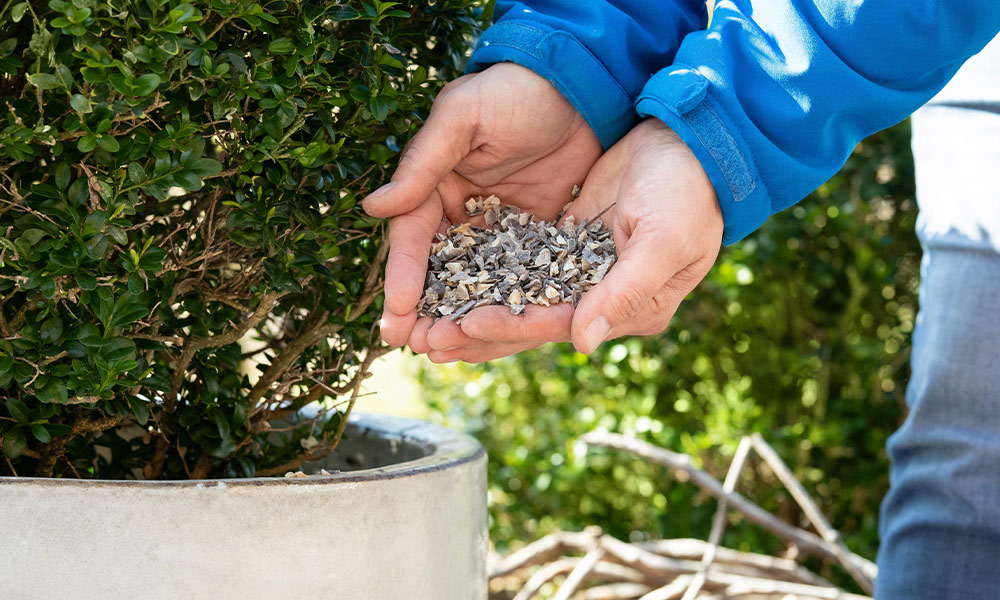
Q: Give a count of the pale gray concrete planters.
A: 1